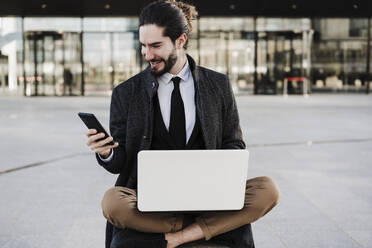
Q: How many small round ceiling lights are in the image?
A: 5